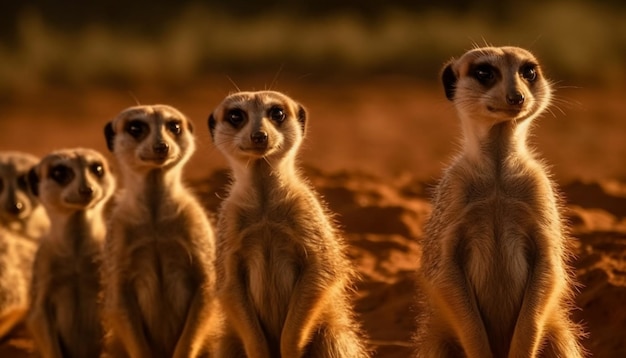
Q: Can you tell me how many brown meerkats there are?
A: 5